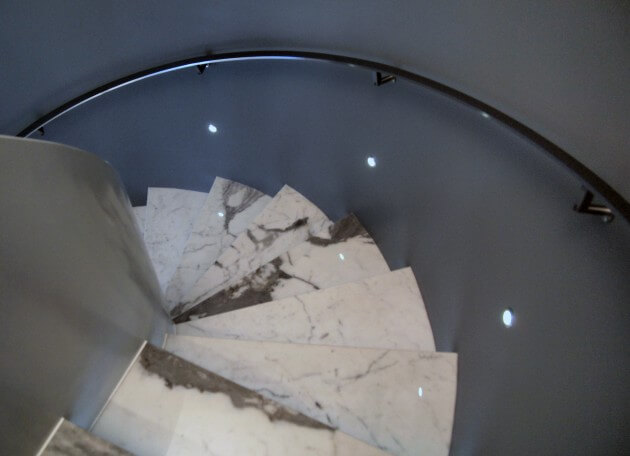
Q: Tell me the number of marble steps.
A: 9